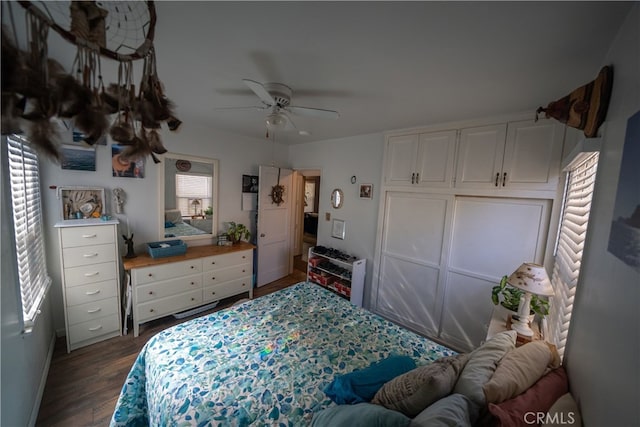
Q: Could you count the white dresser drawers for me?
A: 12